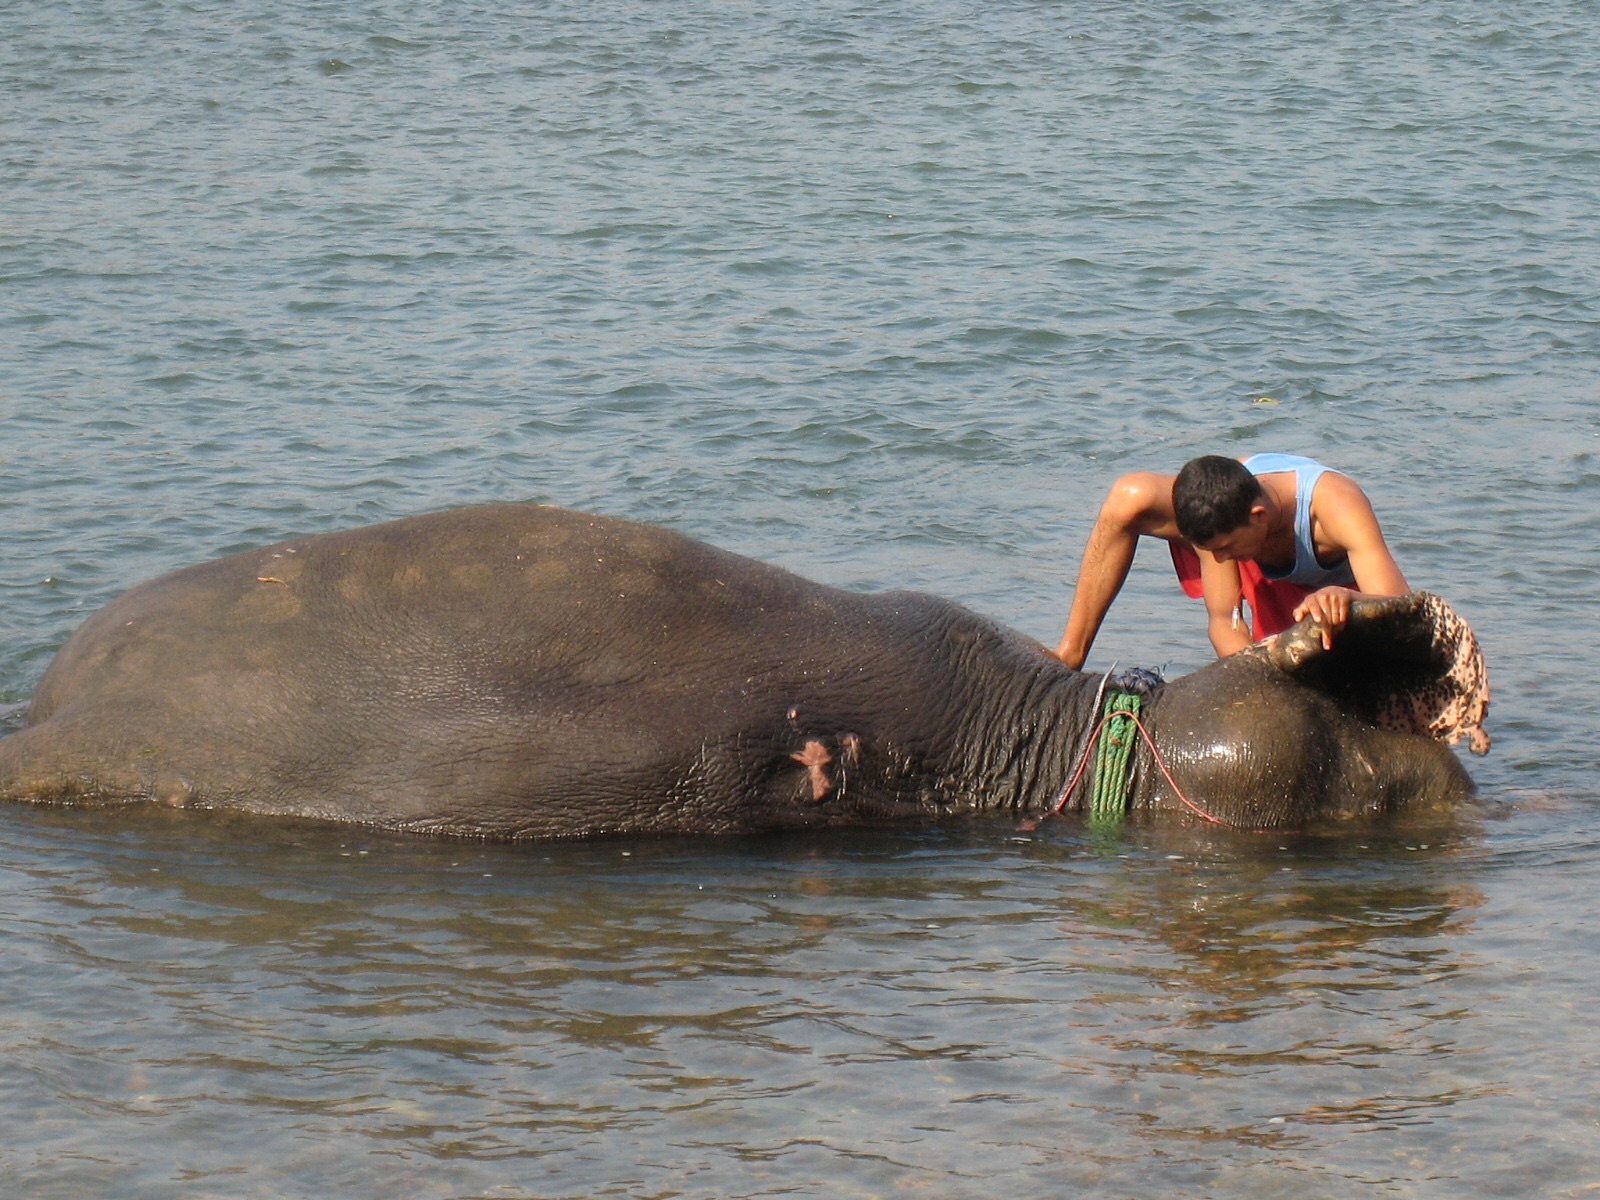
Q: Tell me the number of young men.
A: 1